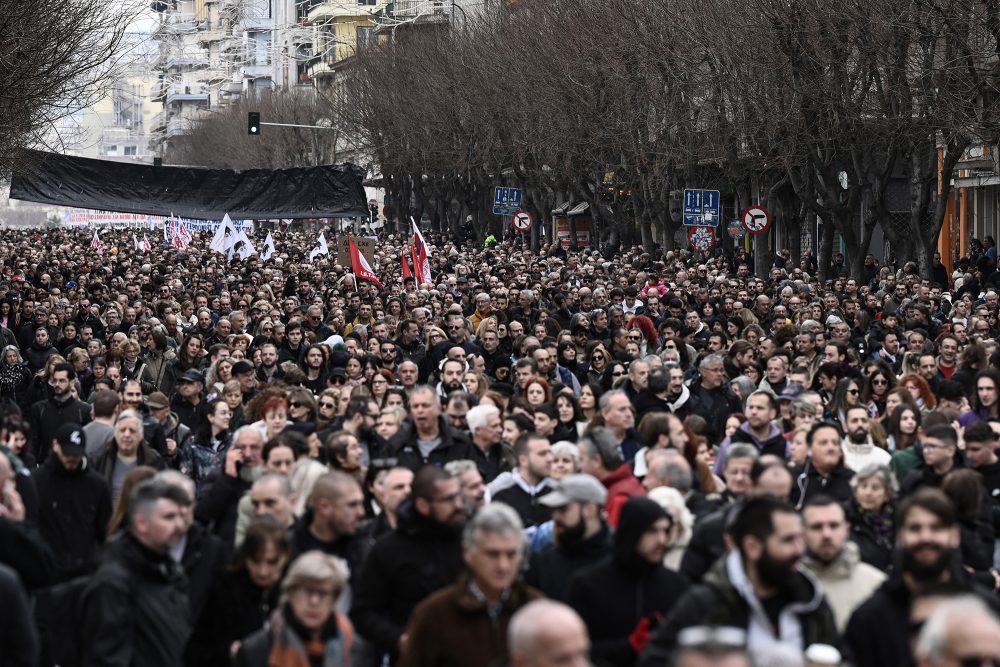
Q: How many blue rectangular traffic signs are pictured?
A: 2